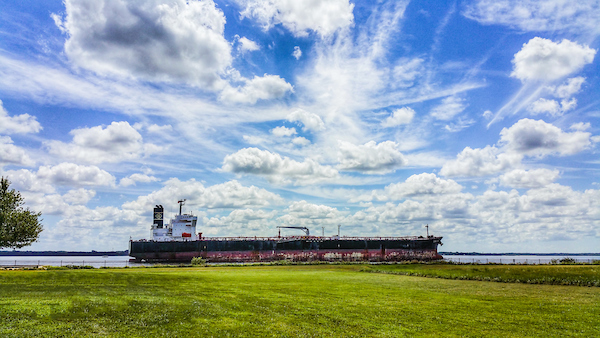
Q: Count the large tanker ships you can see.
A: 1